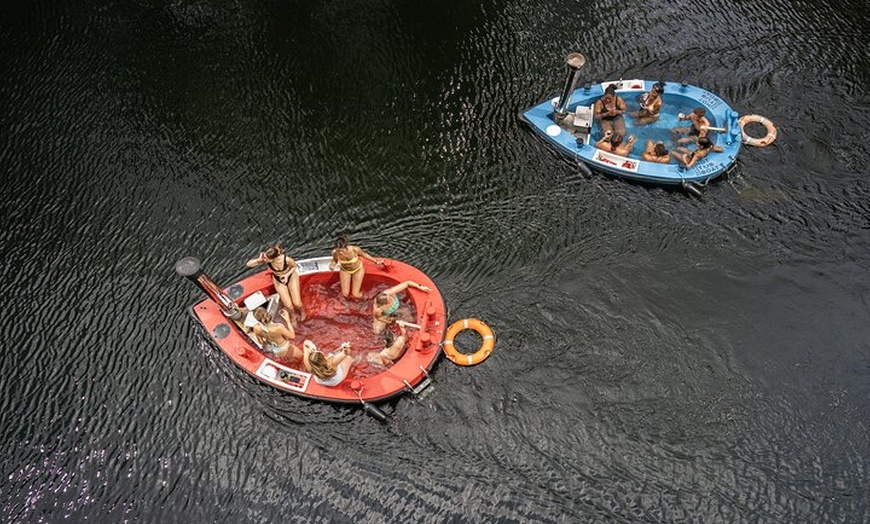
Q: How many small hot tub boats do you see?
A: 2